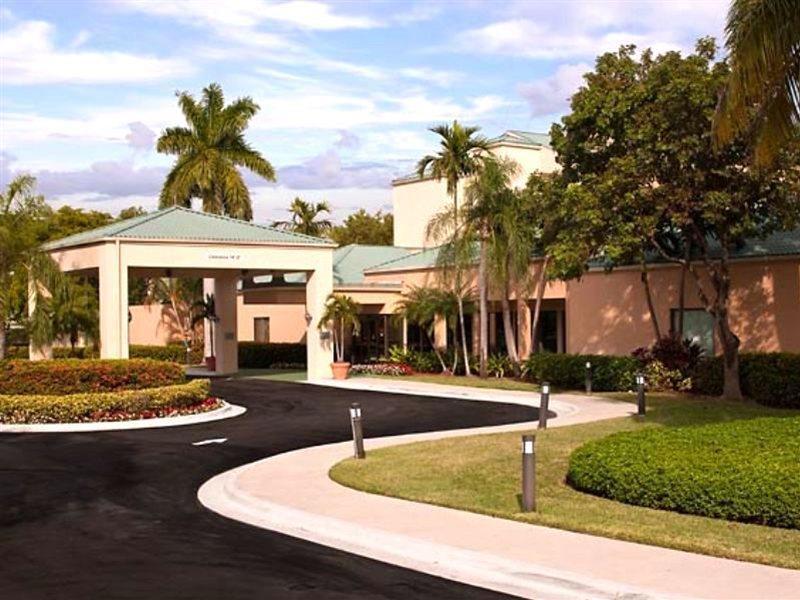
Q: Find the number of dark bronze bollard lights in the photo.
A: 5